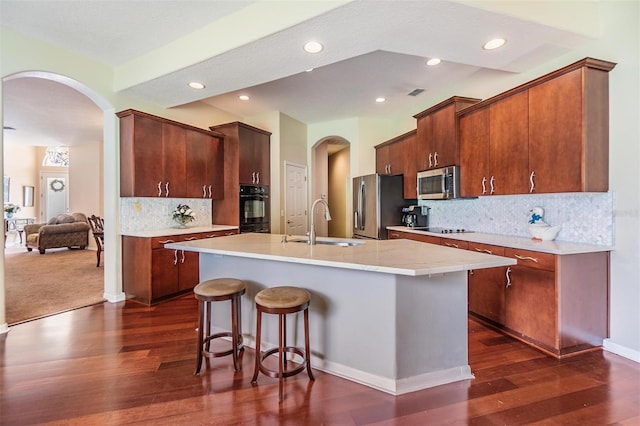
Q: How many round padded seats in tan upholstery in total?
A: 2